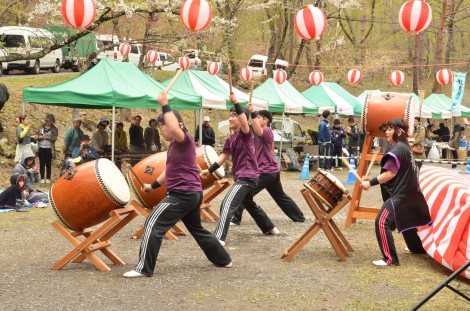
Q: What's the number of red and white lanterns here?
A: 14